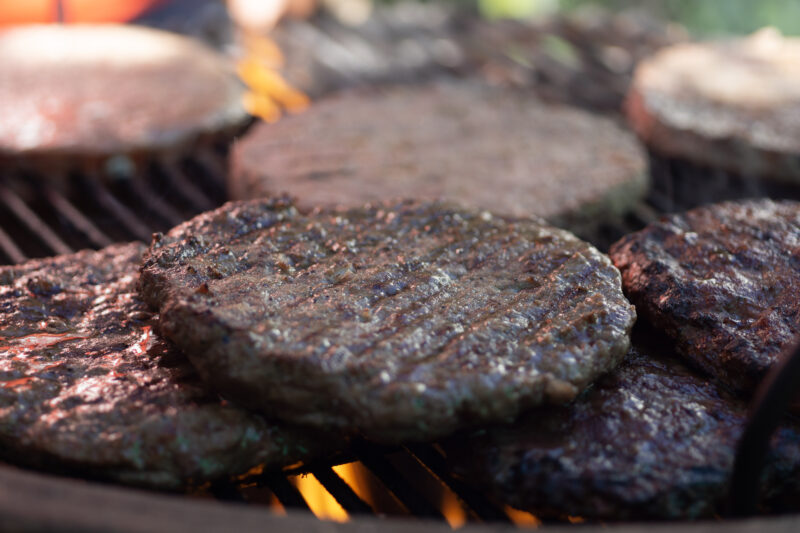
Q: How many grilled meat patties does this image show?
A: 7